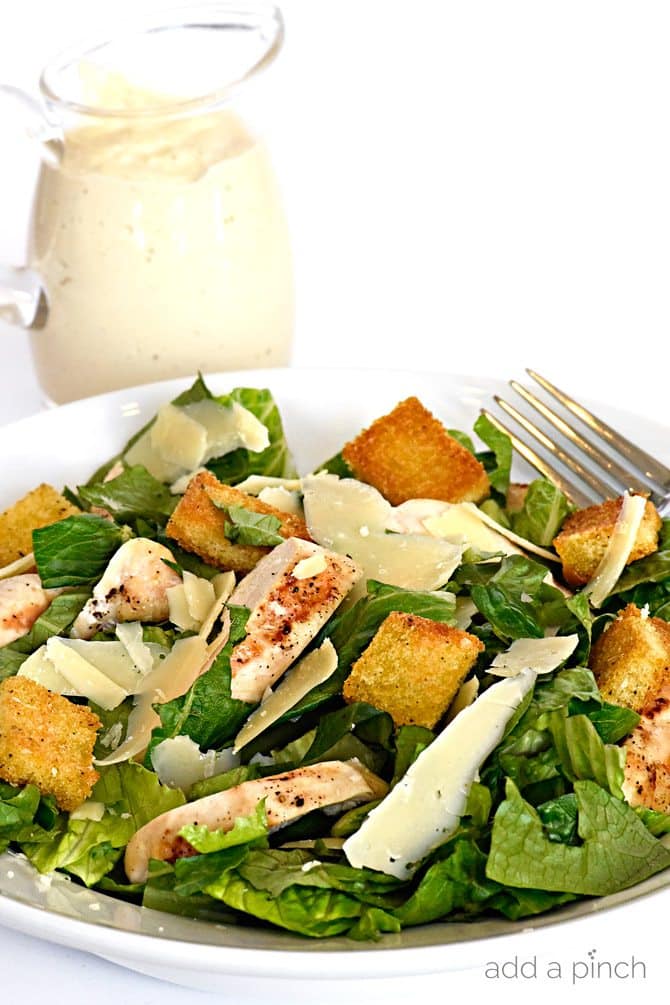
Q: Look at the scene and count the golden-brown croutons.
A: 7